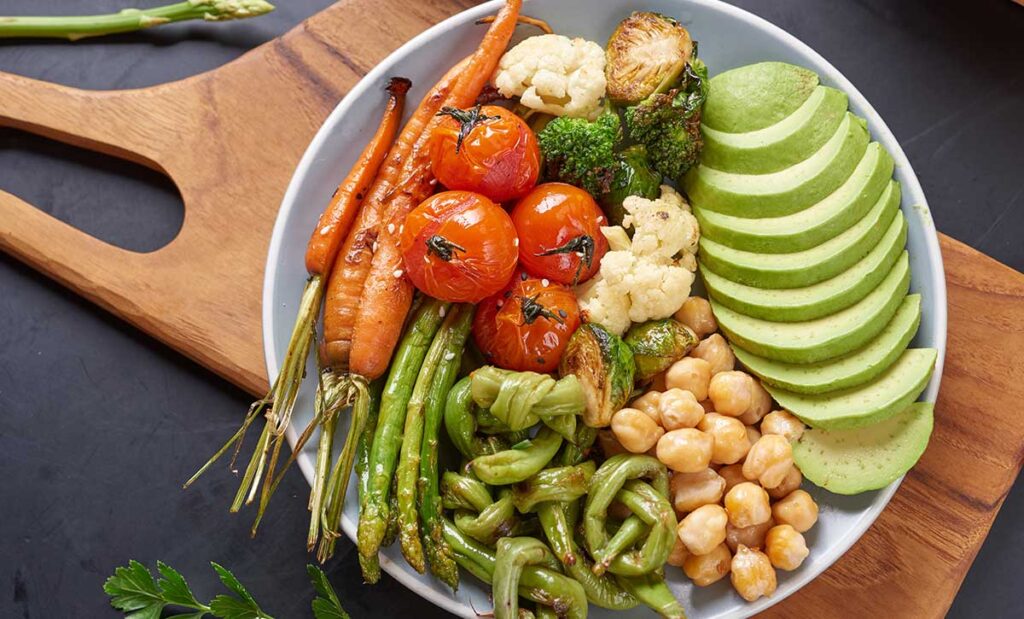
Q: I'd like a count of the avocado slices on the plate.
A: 10